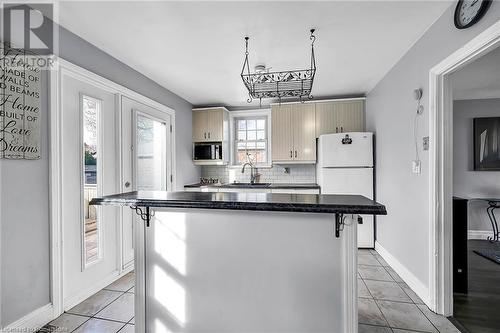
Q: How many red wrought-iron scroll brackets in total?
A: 0